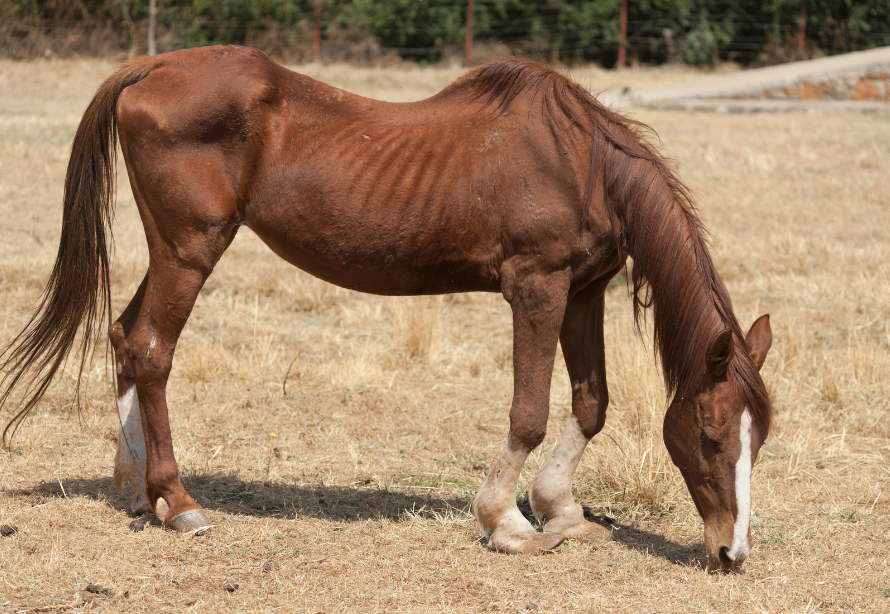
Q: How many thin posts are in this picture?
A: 5